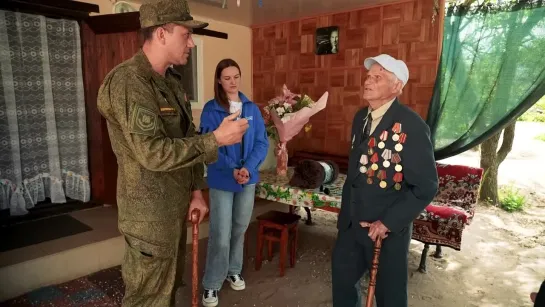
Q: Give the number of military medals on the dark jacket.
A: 11